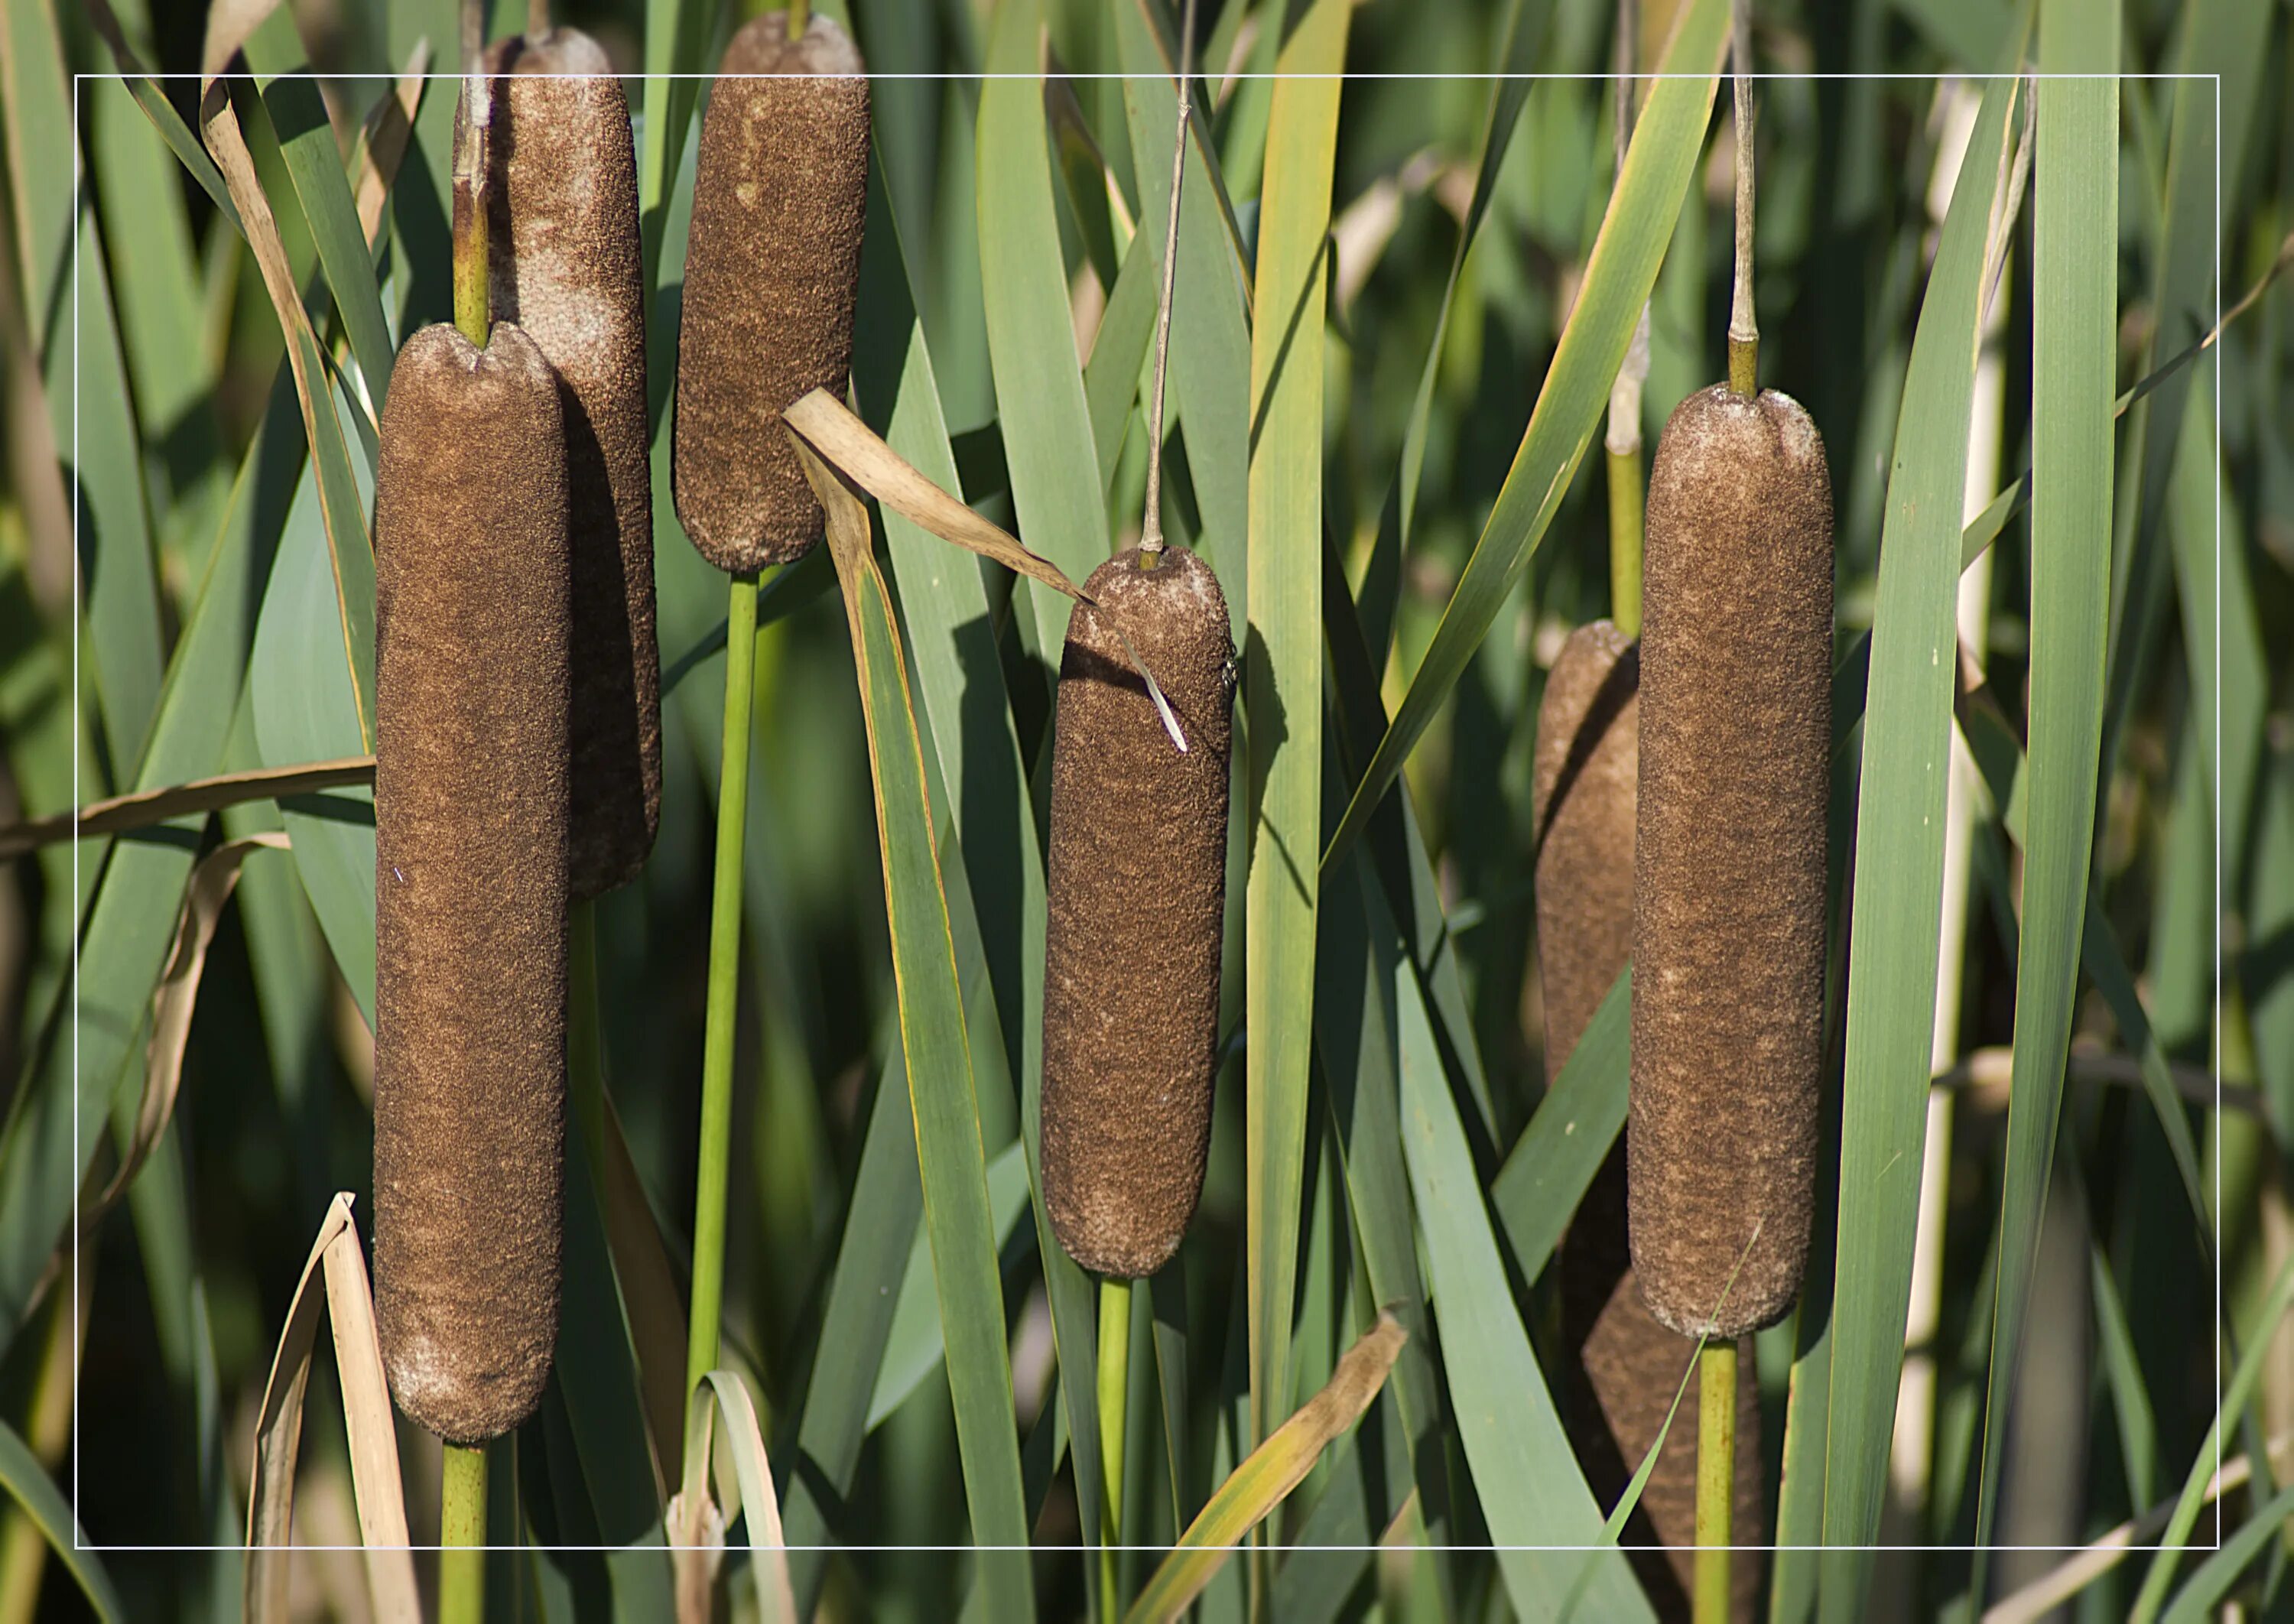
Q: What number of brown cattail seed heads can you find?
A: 6